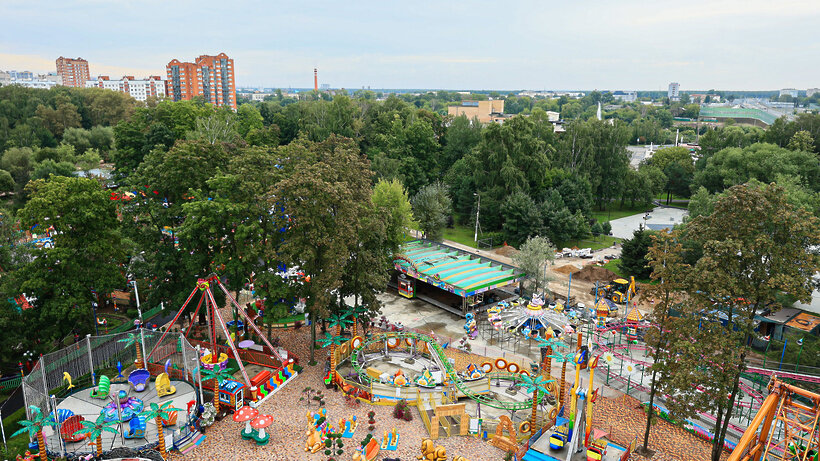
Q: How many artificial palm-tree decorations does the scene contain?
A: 11